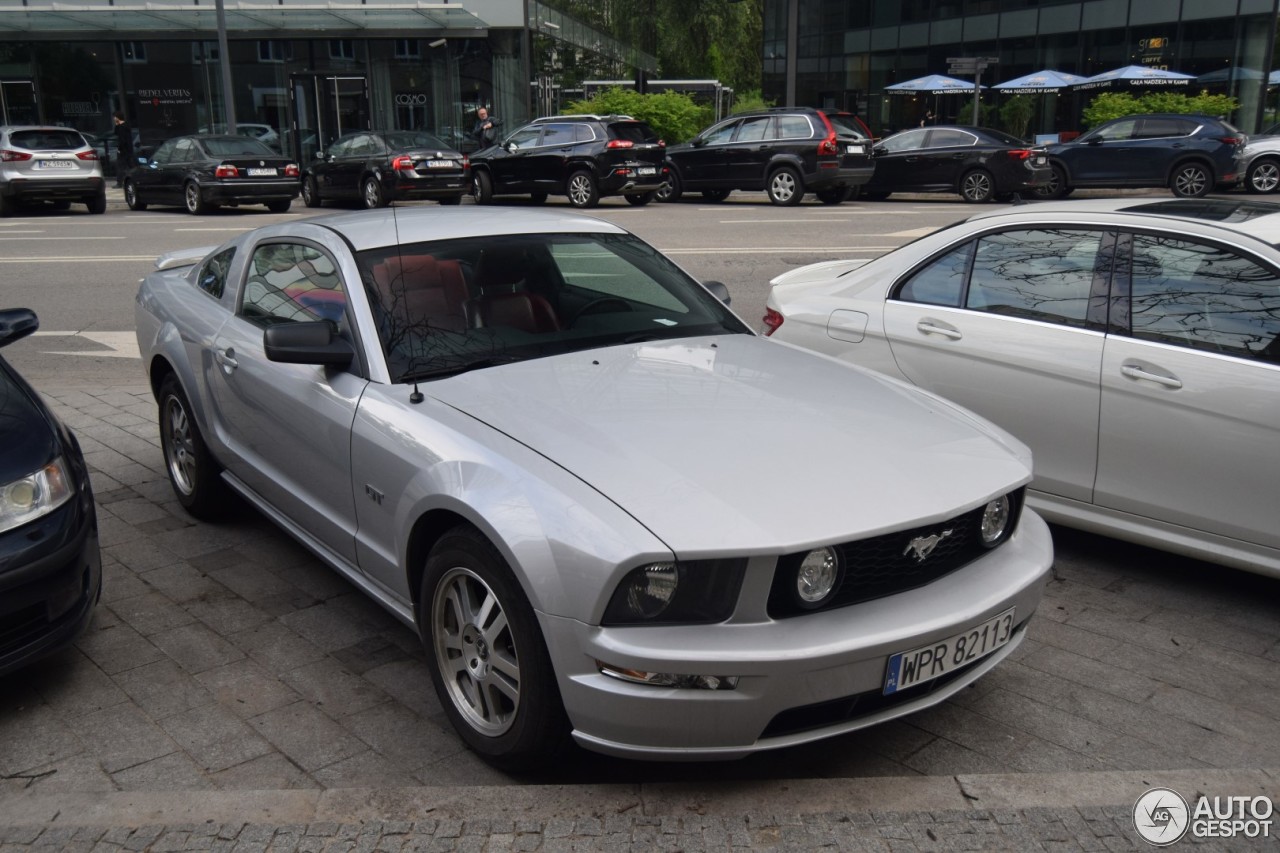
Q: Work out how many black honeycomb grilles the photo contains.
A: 1